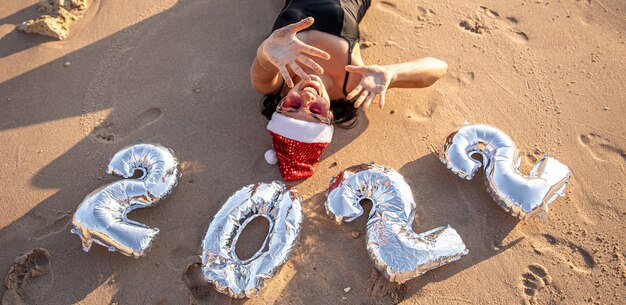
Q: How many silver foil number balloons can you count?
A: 4